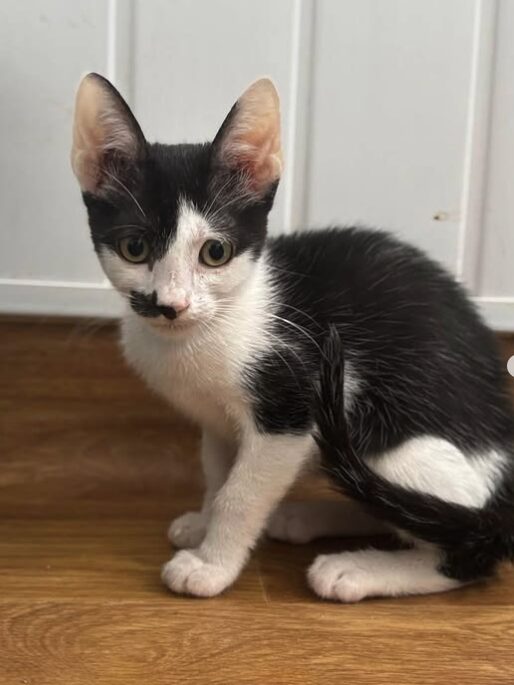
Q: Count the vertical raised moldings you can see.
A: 3